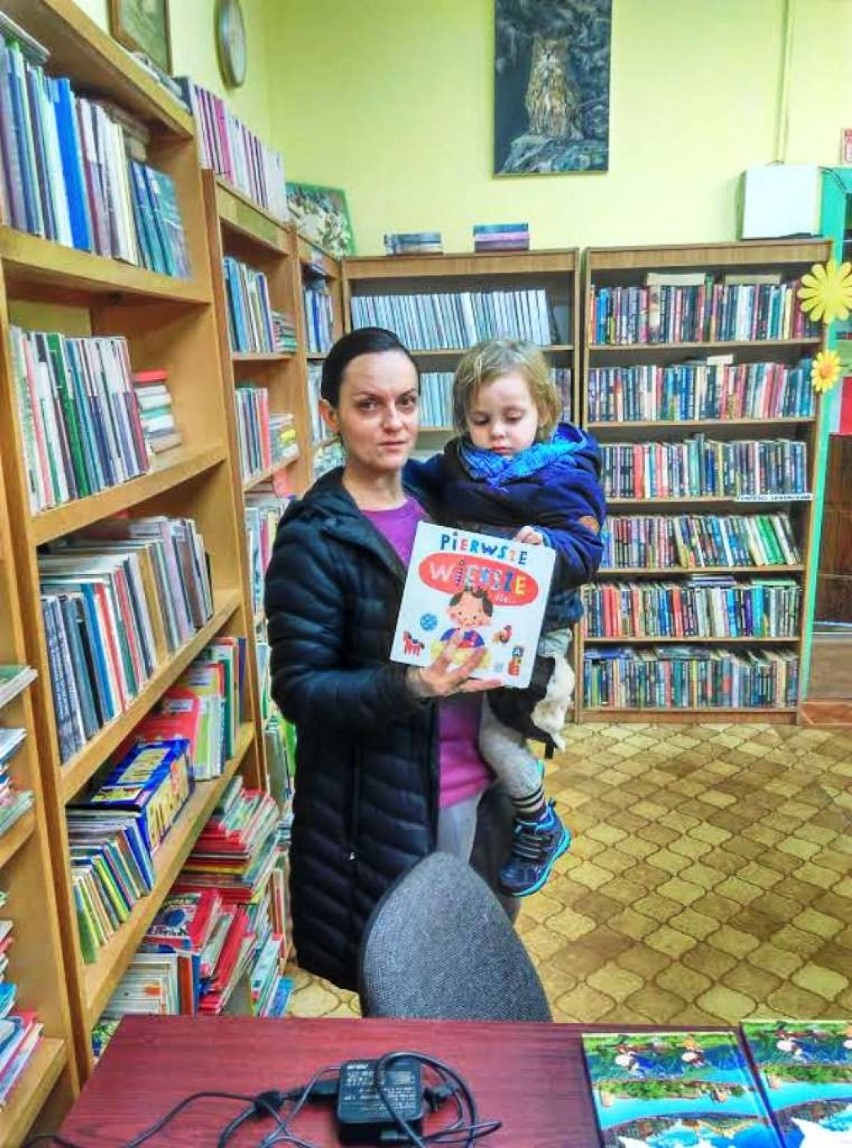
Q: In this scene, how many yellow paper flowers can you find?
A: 2